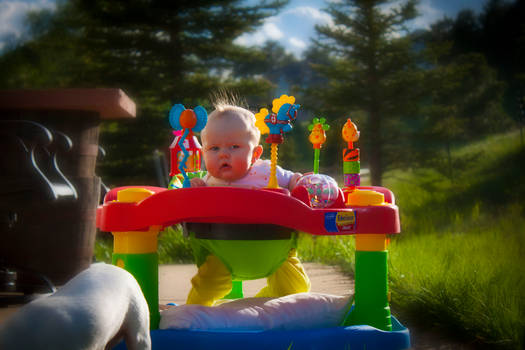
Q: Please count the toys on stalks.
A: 4